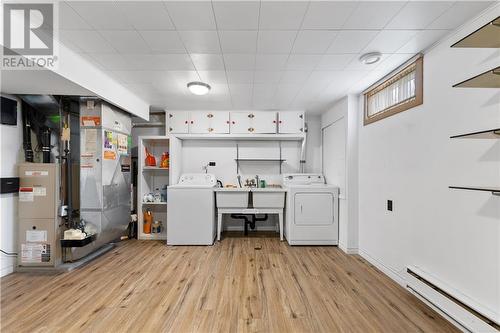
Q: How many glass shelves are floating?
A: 4